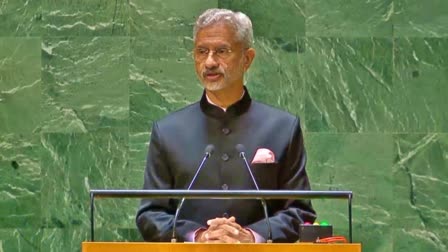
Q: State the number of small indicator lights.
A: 3